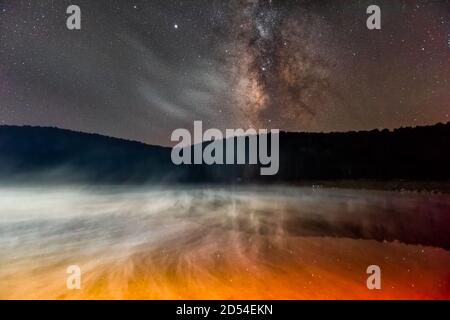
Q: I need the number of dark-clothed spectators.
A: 0